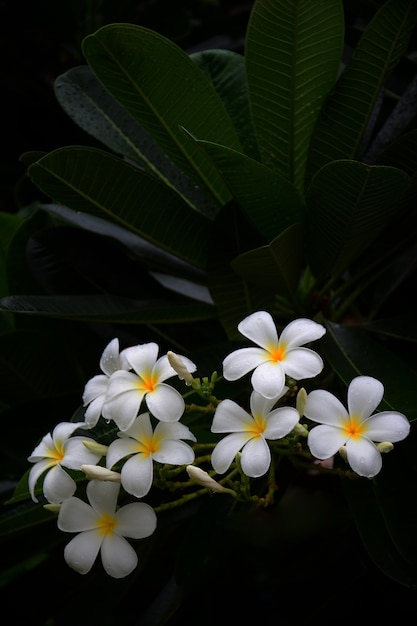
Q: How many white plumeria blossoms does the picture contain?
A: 8